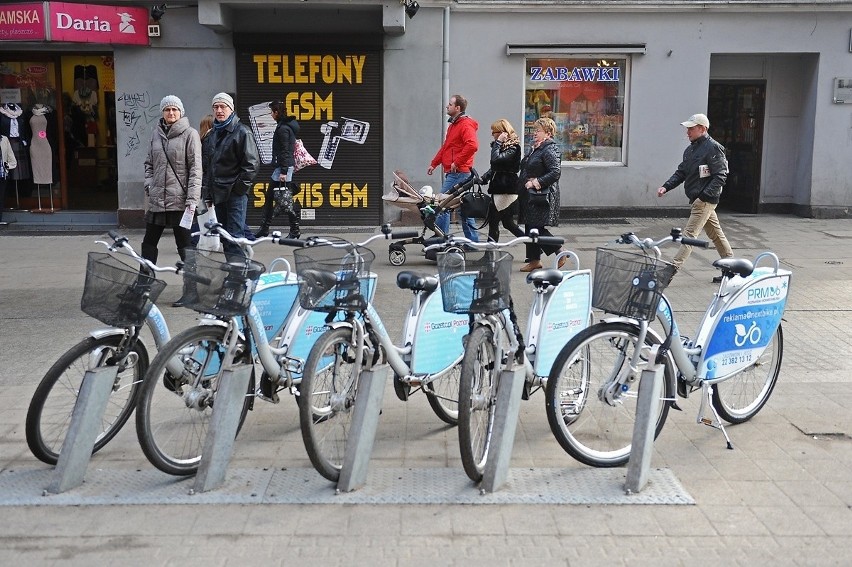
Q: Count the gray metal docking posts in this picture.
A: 5